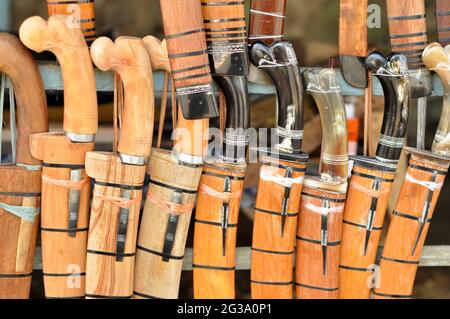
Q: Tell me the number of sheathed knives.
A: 9